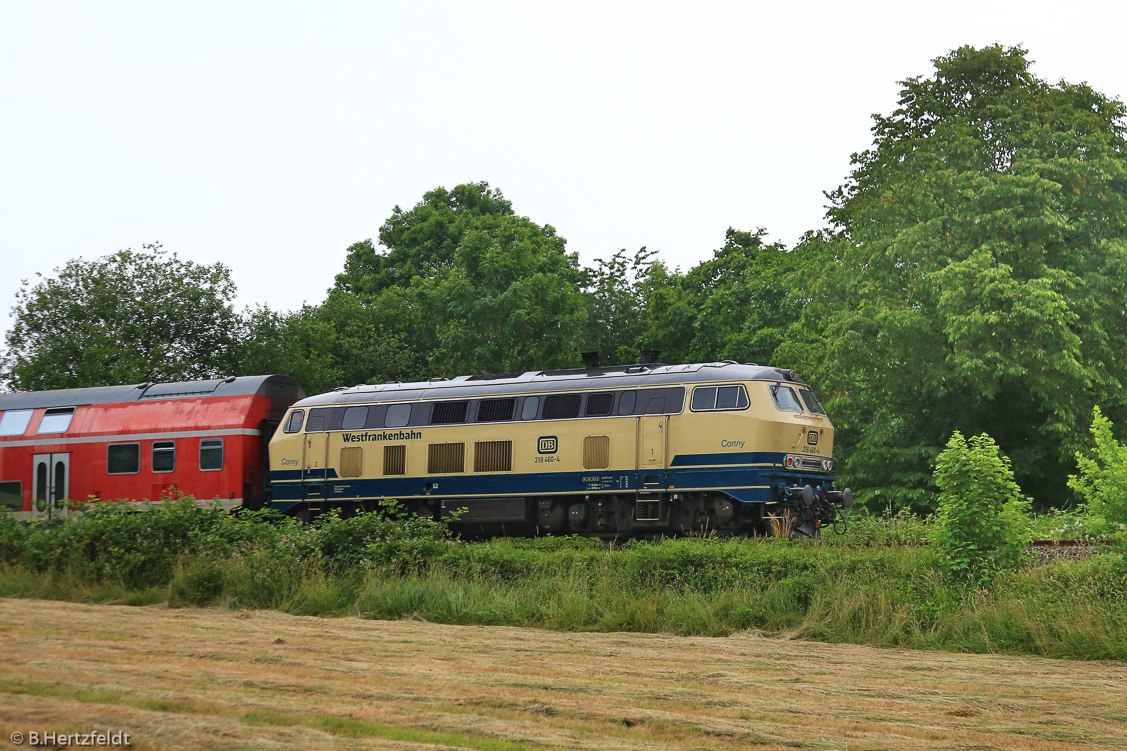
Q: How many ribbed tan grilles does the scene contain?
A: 5